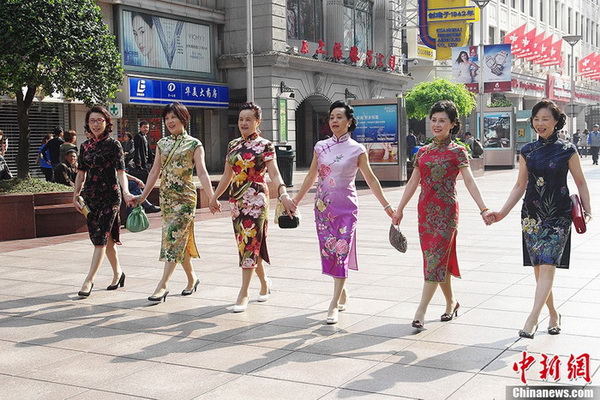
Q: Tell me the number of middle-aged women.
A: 6